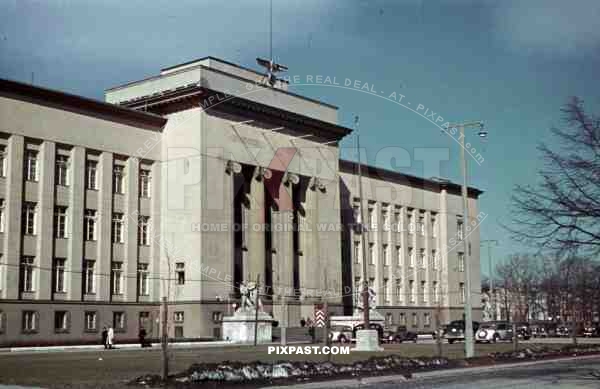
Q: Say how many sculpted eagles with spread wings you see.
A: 1